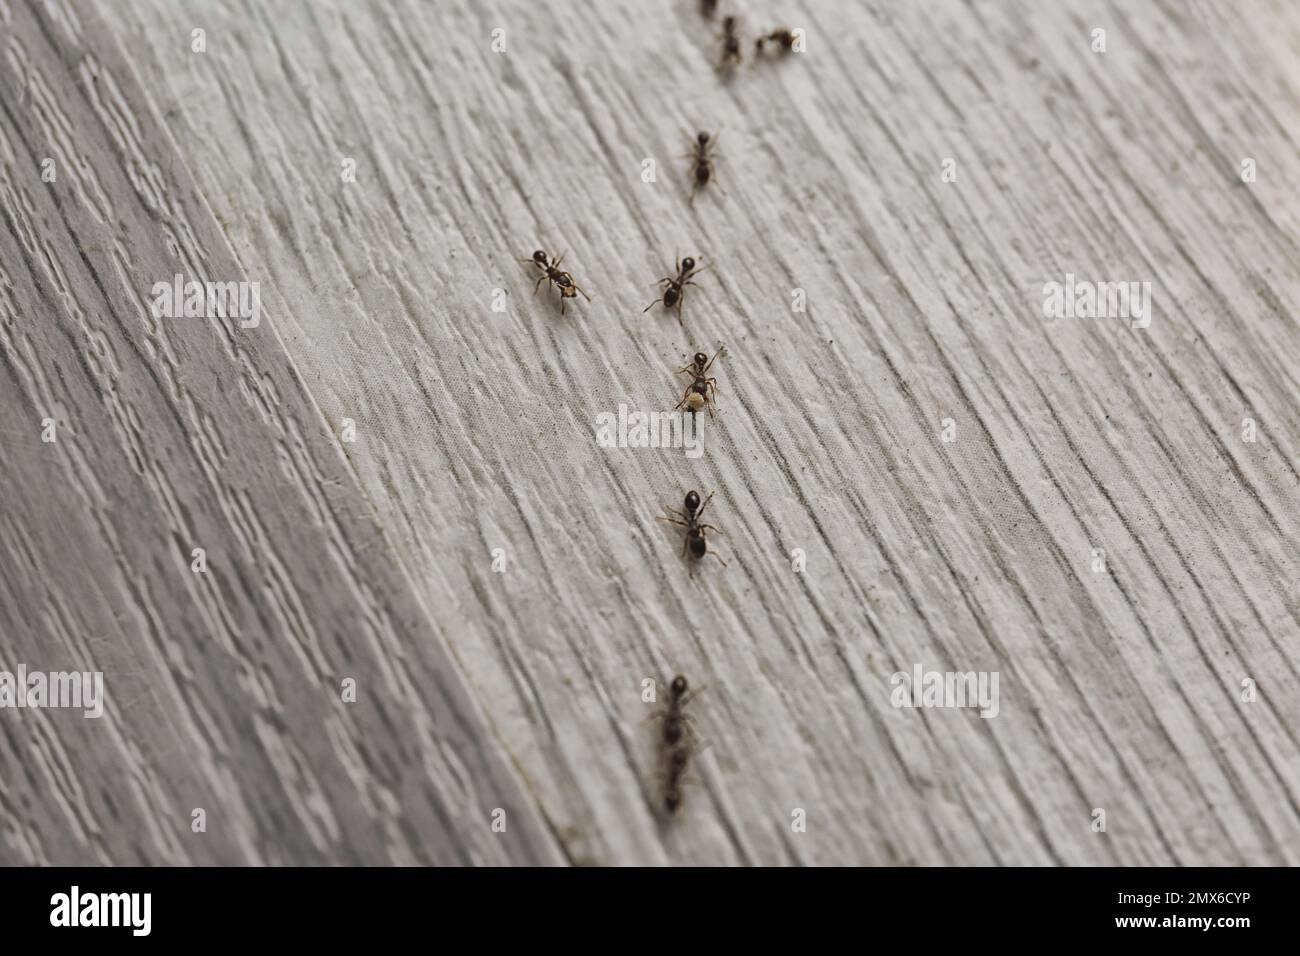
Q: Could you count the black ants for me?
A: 10